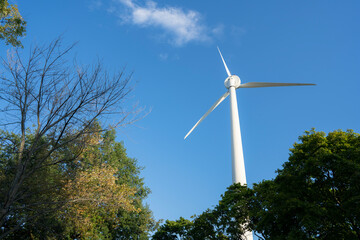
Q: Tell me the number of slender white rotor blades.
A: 3